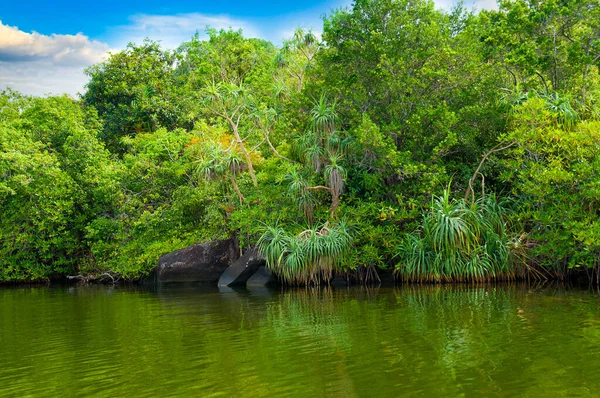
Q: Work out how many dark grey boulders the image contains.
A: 3